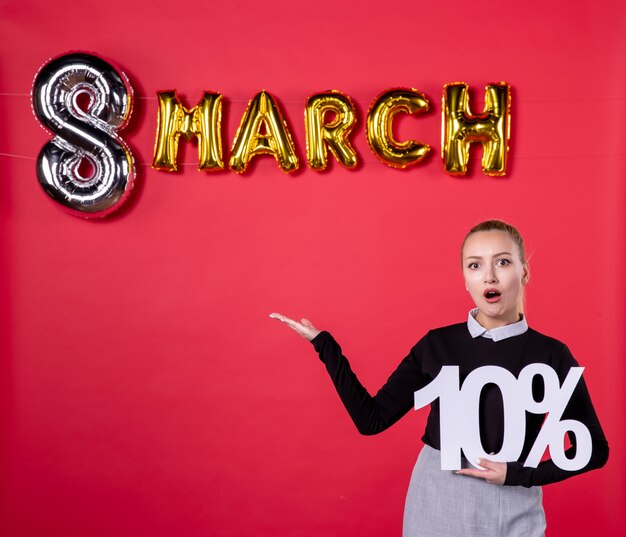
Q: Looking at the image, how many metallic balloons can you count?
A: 6